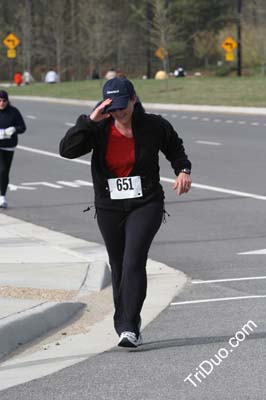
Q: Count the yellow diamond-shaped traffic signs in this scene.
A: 3